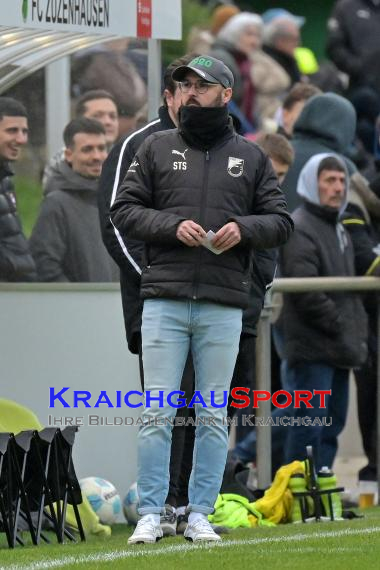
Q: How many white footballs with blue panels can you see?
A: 2